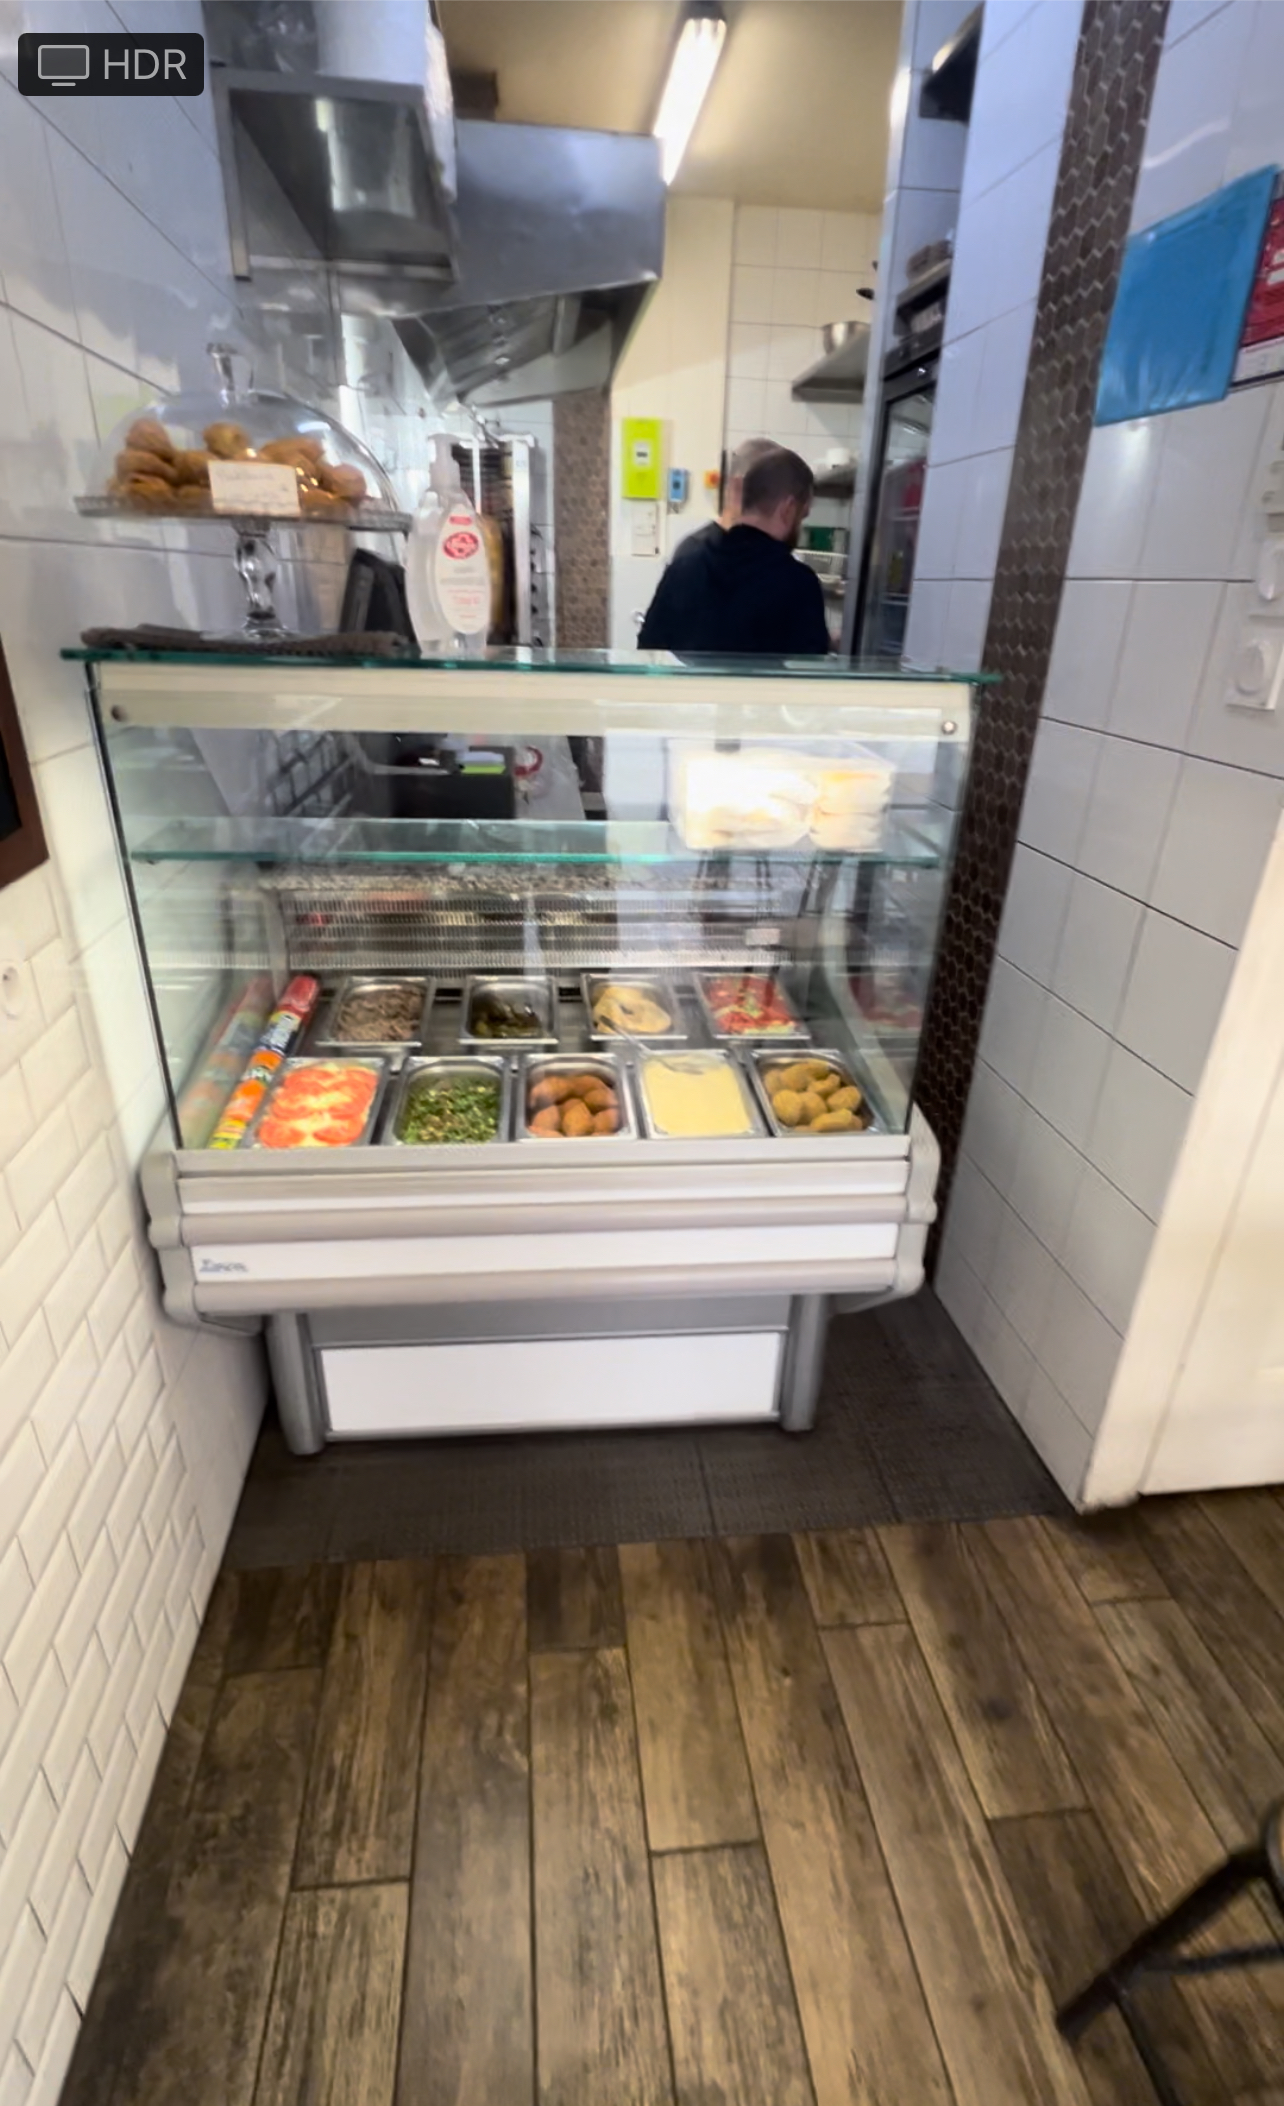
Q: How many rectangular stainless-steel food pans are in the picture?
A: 9